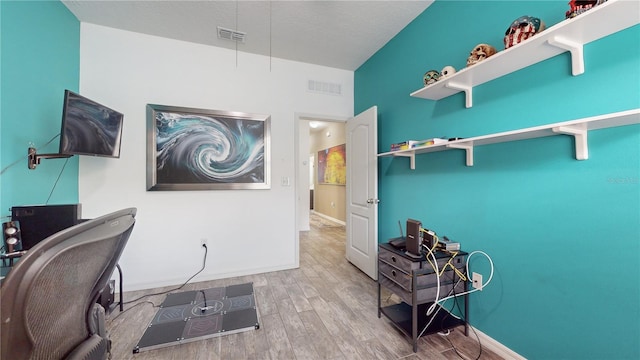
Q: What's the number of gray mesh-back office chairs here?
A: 1